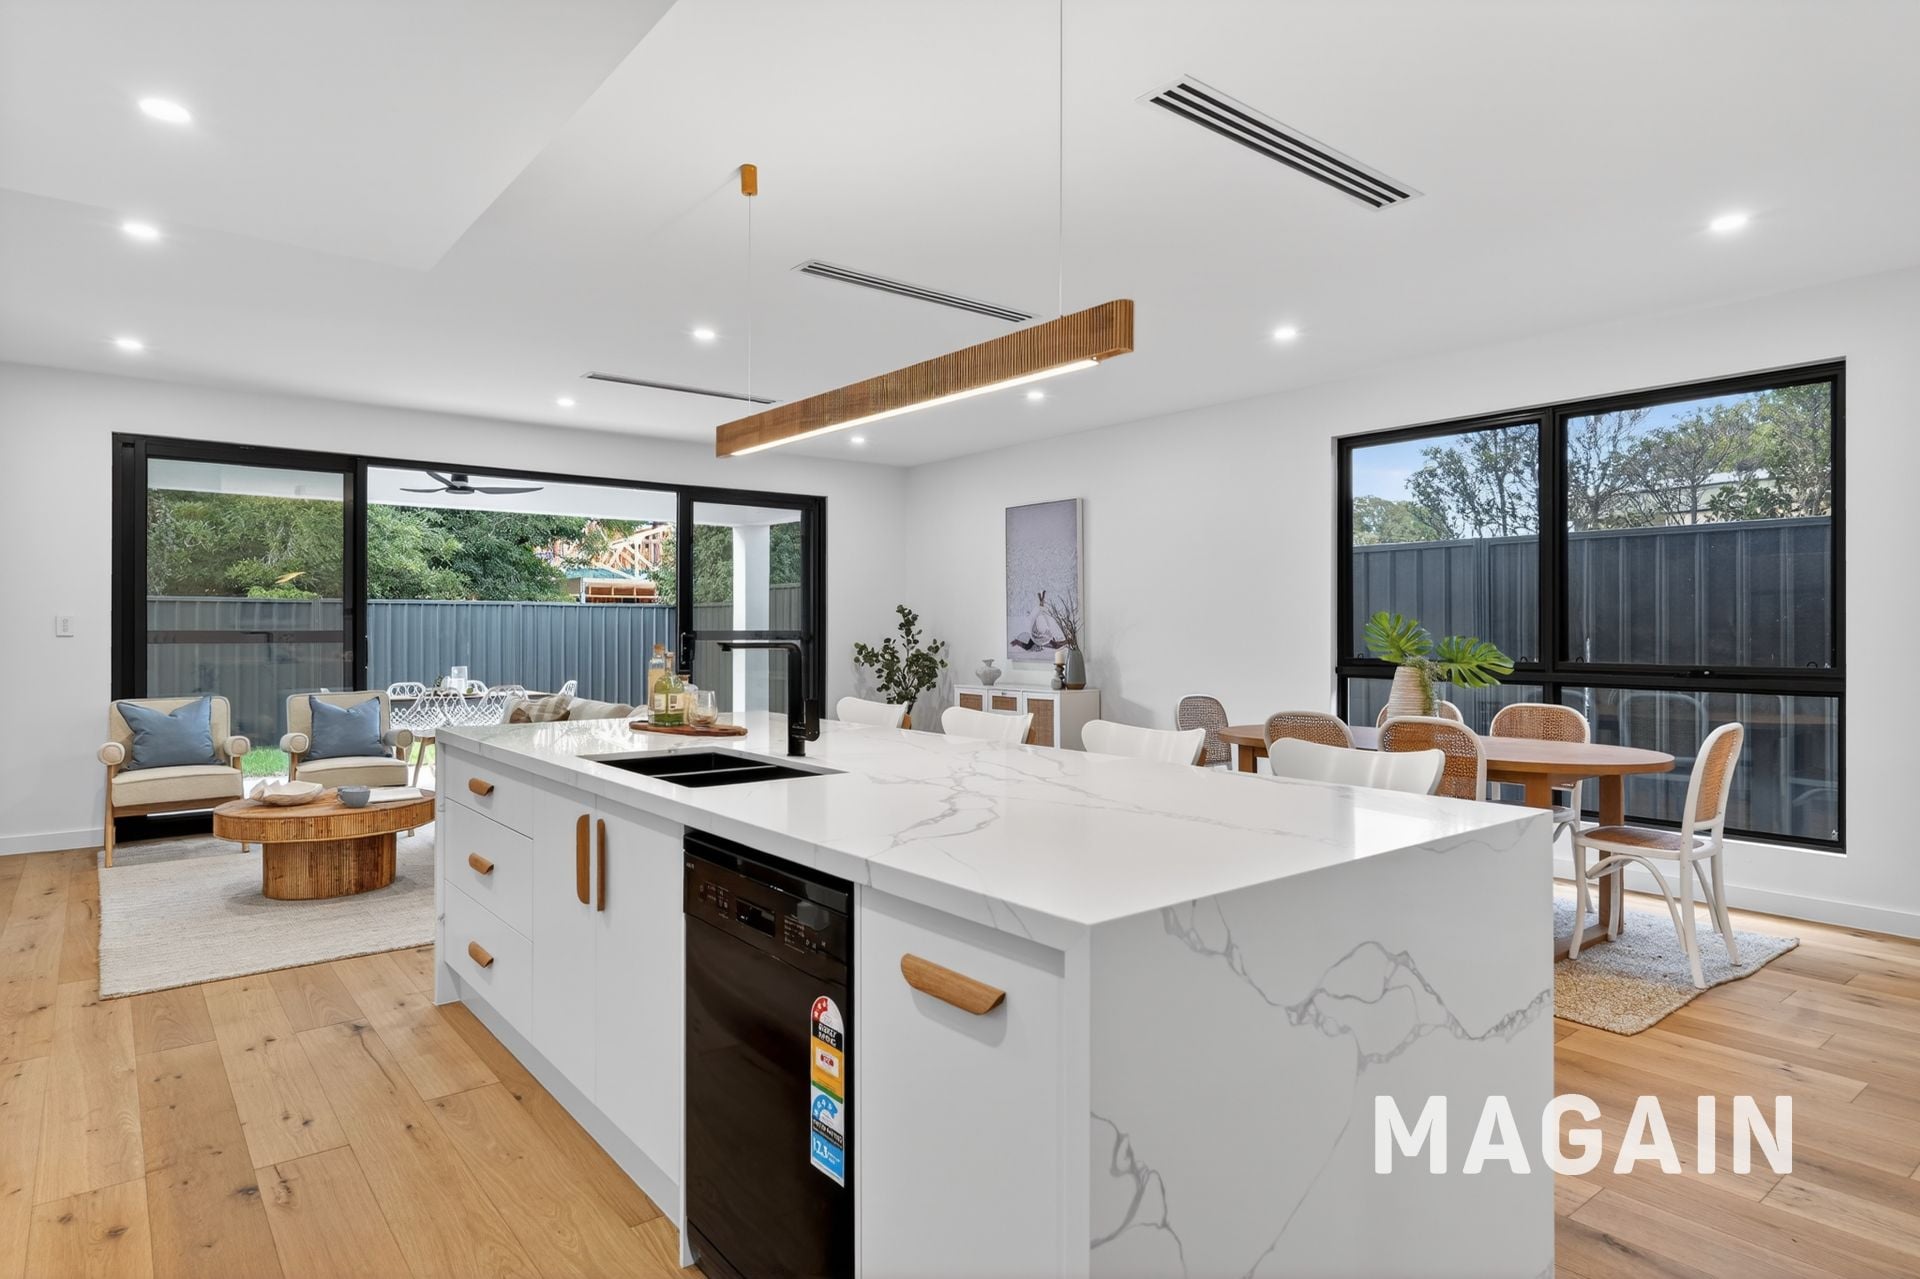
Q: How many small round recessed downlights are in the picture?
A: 9